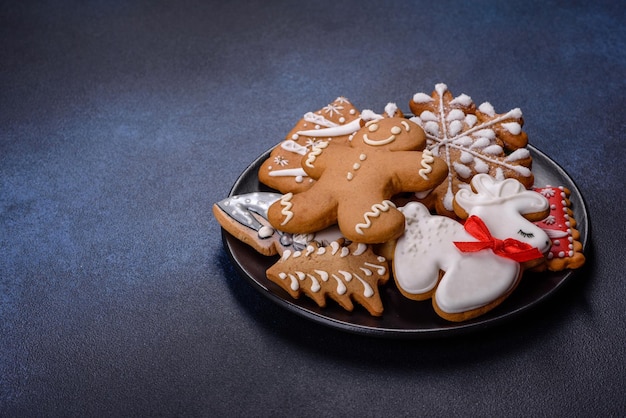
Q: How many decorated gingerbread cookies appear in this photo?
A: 7